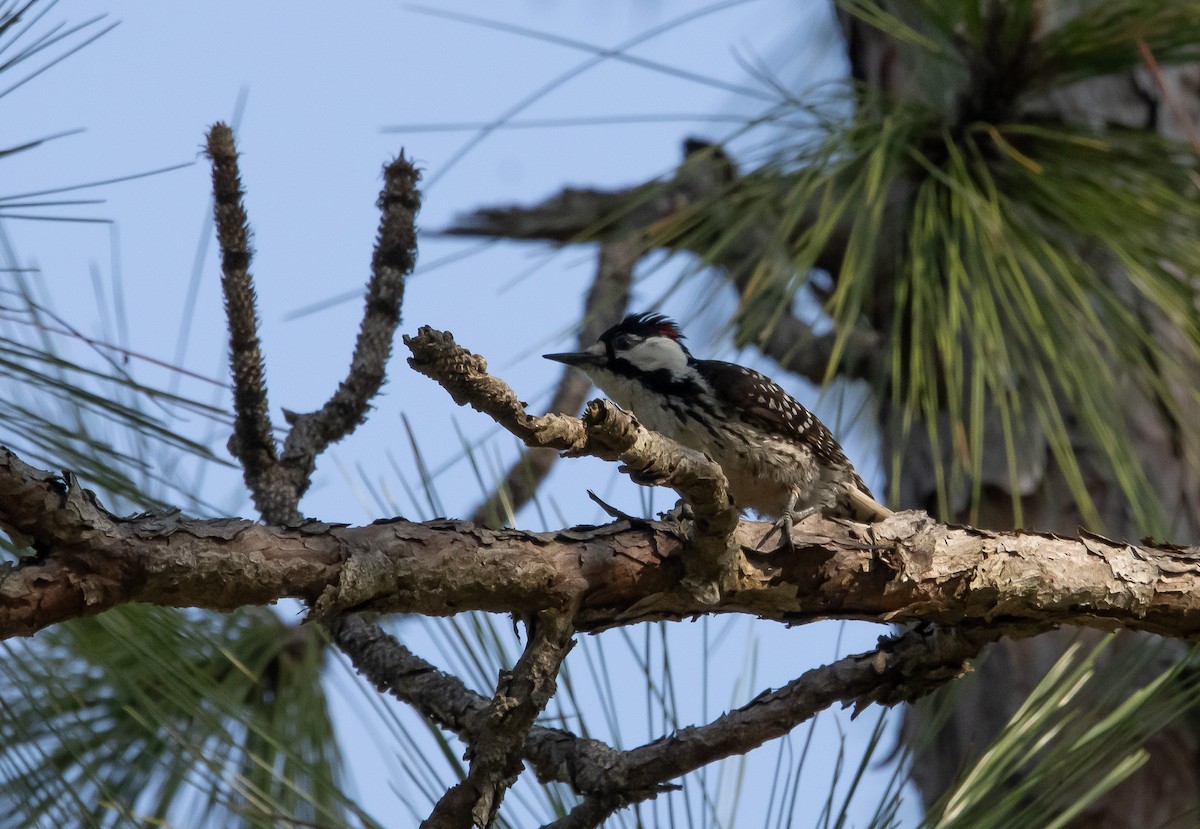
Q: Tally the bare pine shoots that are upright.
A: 2